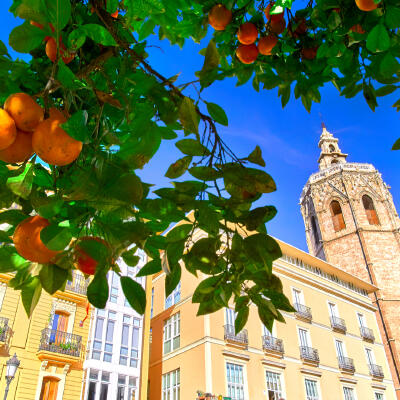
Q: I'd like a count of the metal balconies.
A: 11